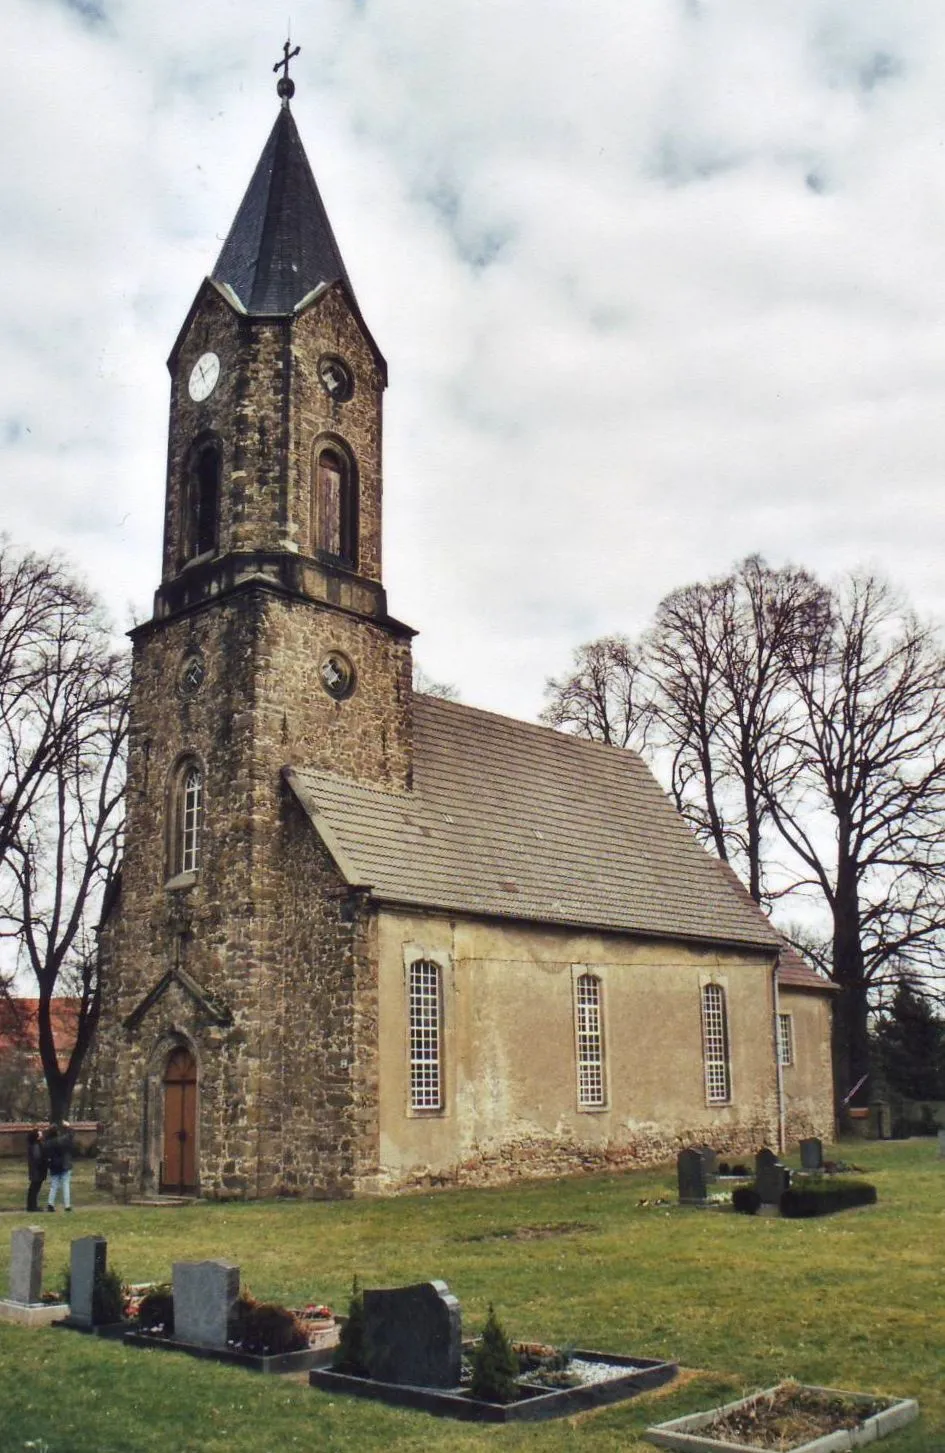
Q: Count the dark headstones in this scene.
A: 6